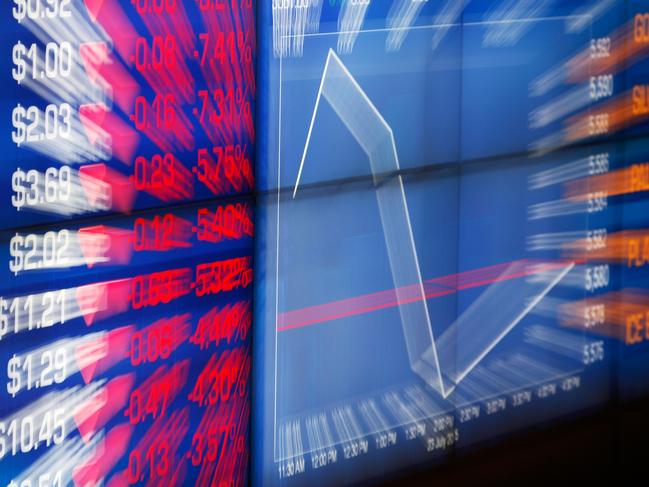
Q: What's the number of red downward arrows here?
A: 9